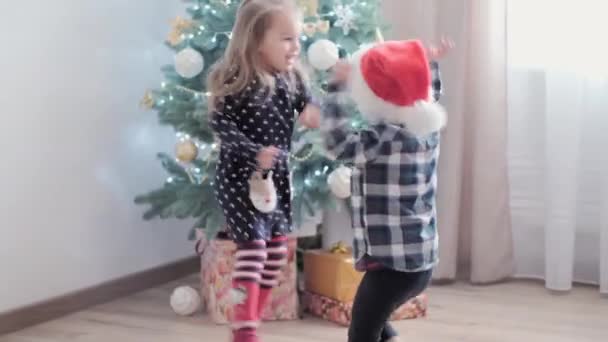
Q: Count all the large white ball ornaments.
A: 4